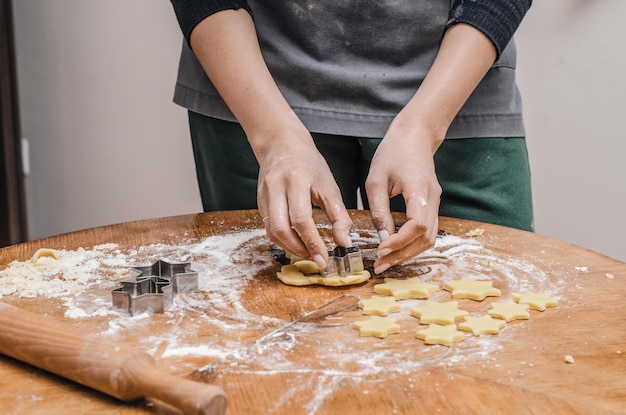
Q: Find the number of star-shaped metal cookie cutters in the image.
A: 3